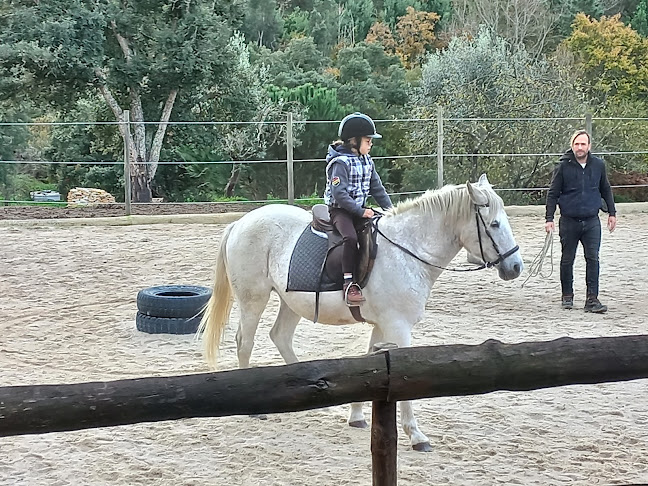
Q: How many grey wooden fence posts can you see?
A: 4